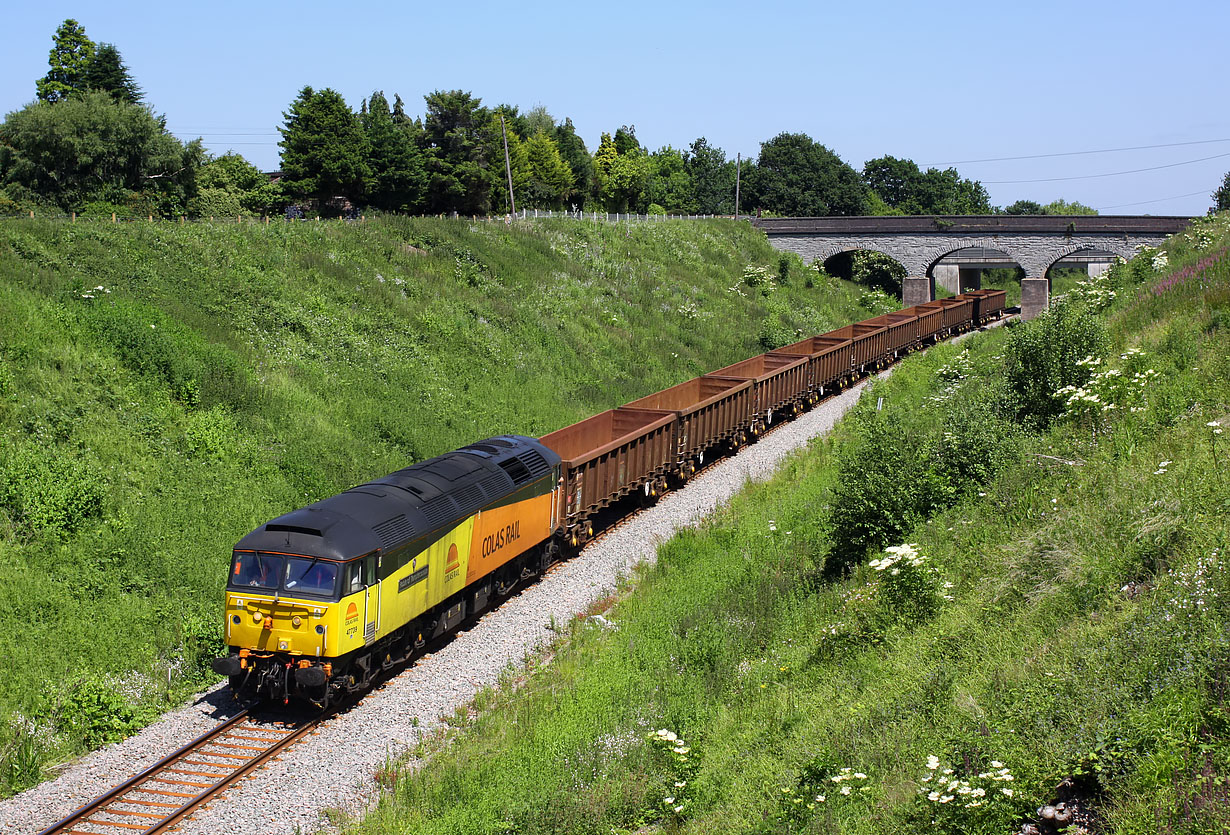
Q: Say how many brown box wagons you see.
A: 10